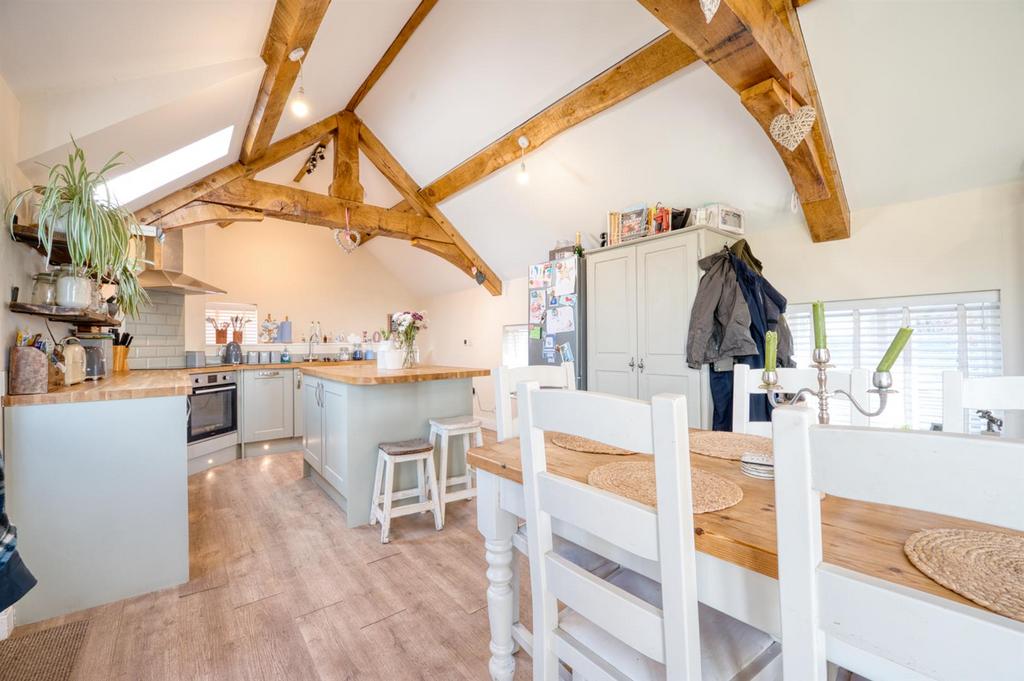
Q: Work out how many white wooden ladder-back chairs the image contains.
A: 5